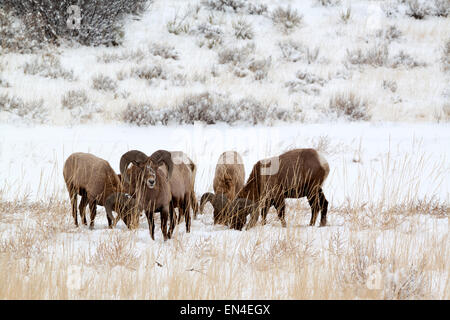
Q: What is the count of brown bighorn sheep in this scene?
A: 5